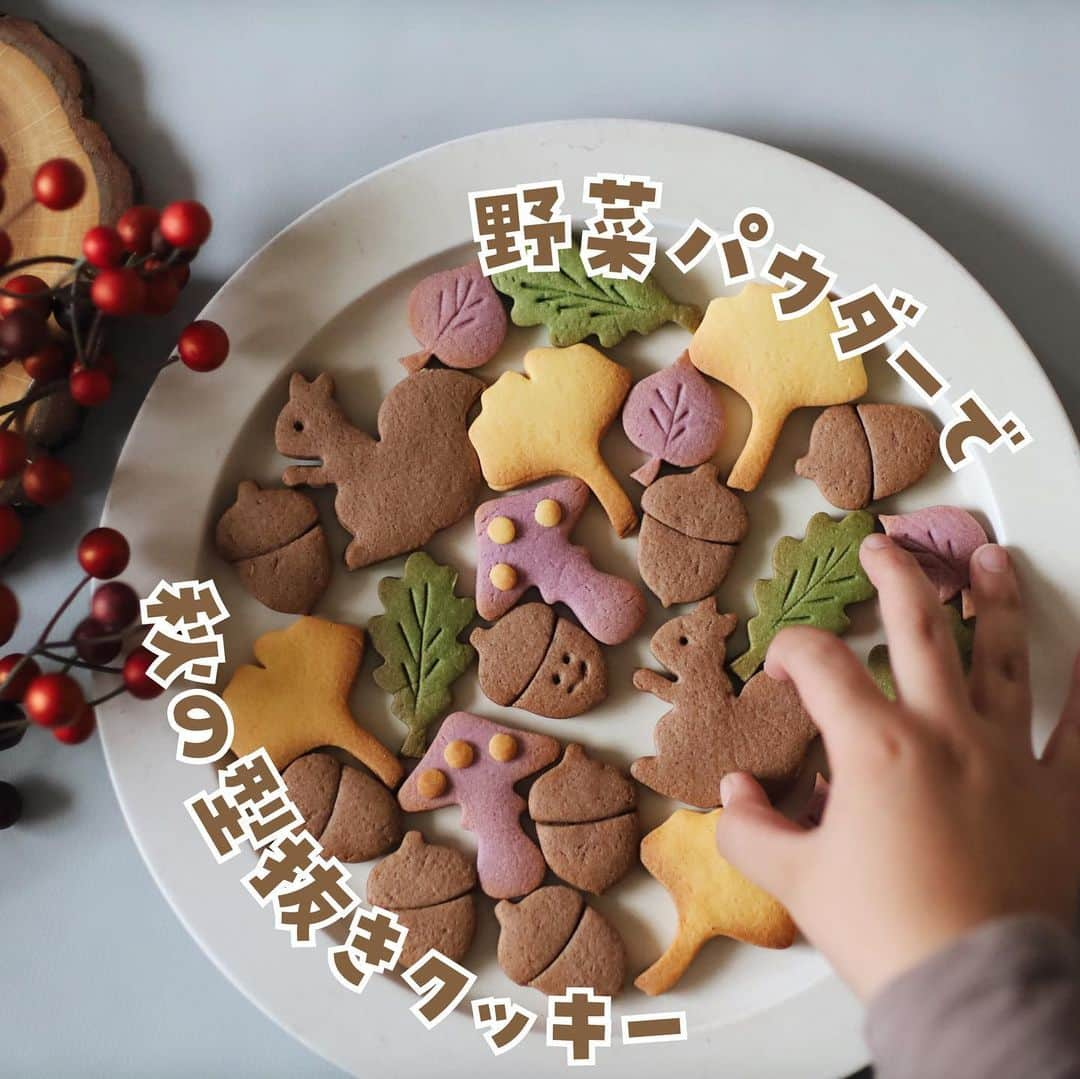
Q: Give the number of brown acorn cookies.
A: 8